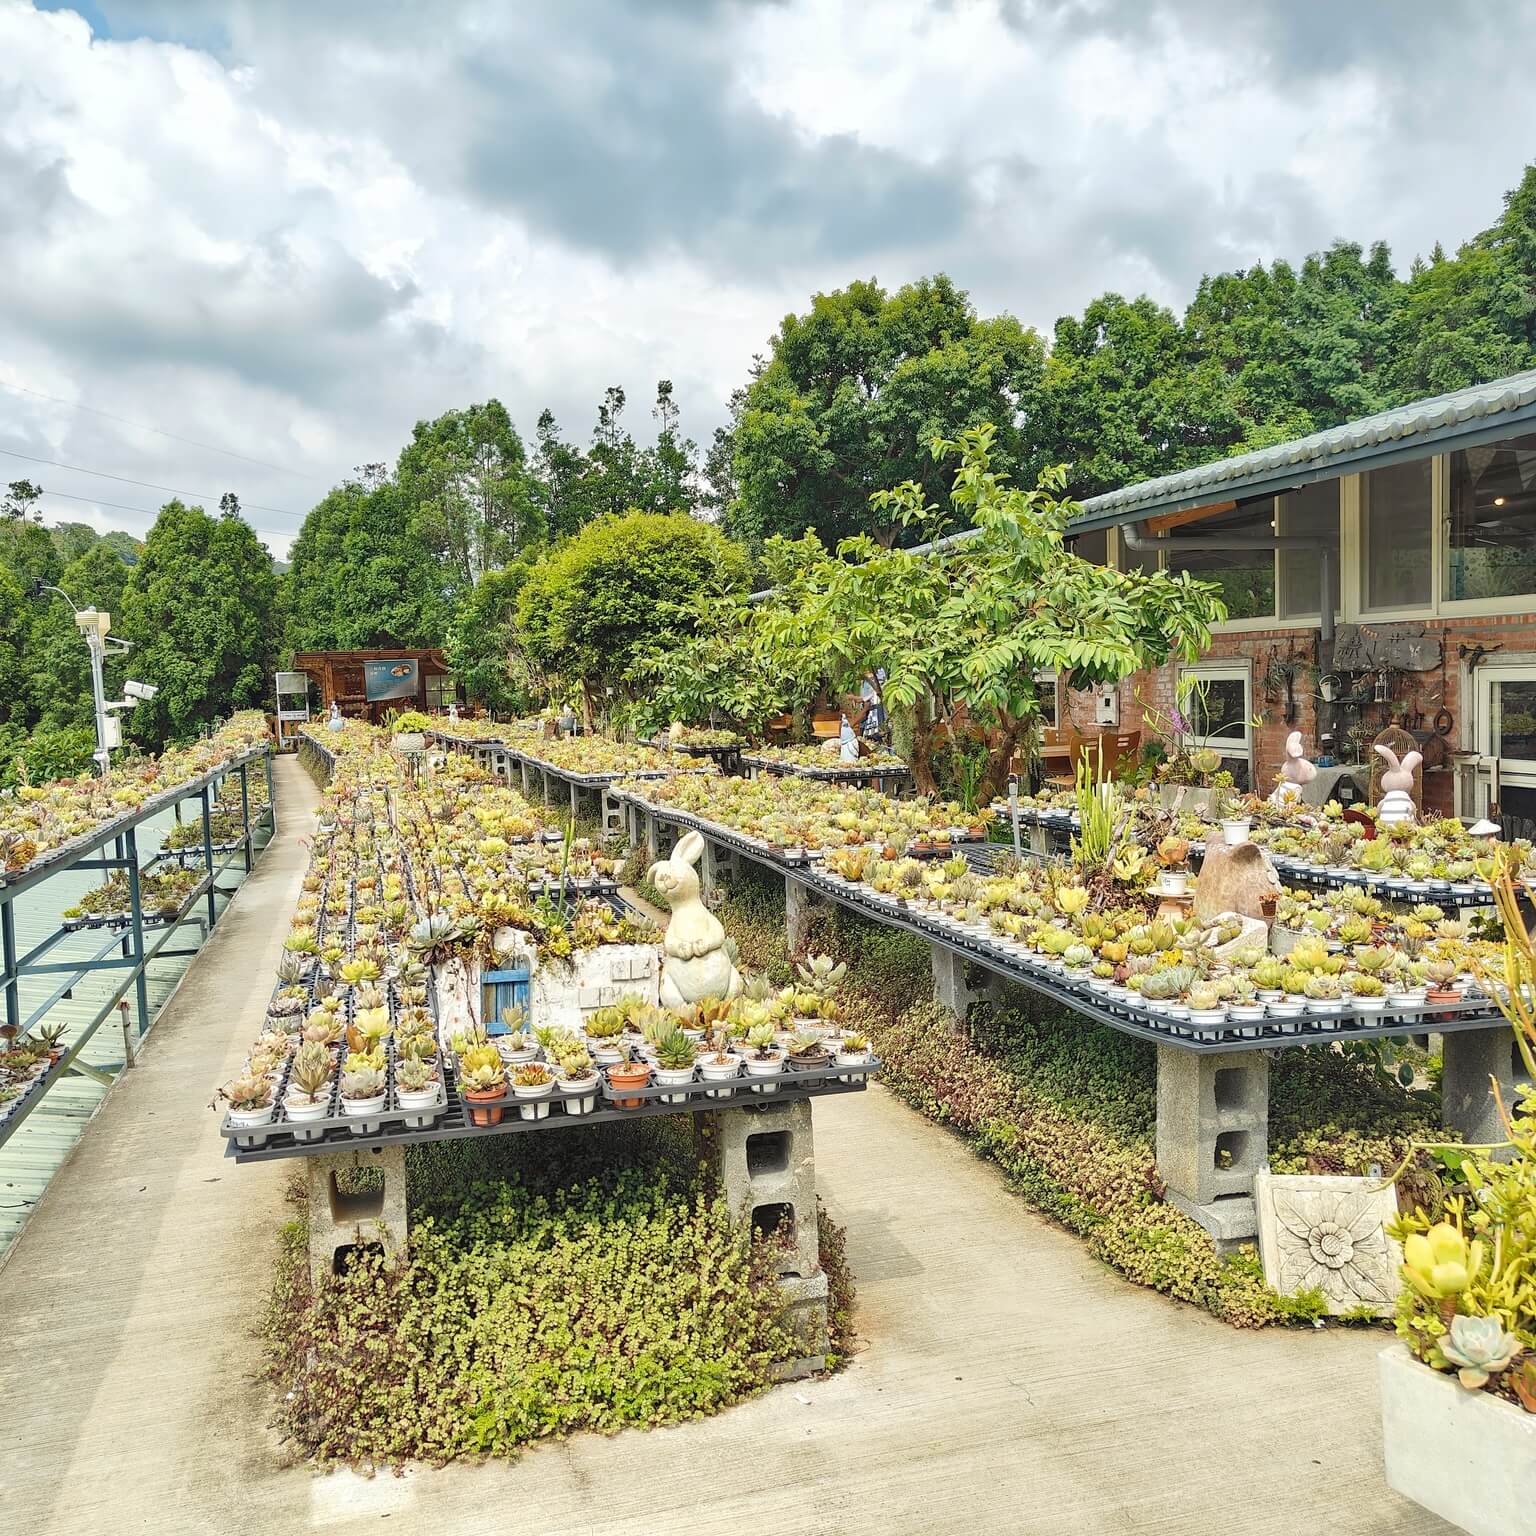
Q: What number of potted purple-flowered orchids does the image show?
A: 1